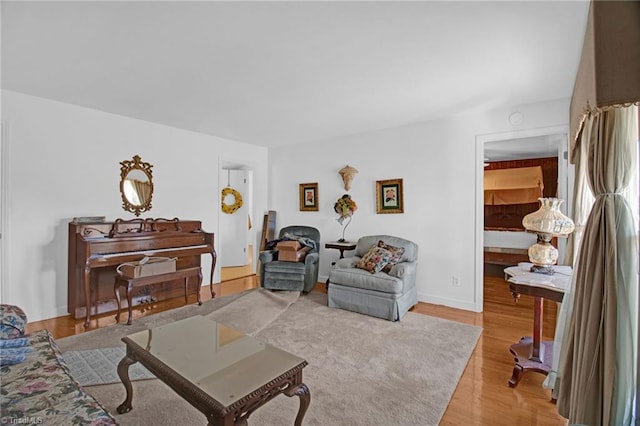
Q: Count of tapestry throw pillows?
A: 2